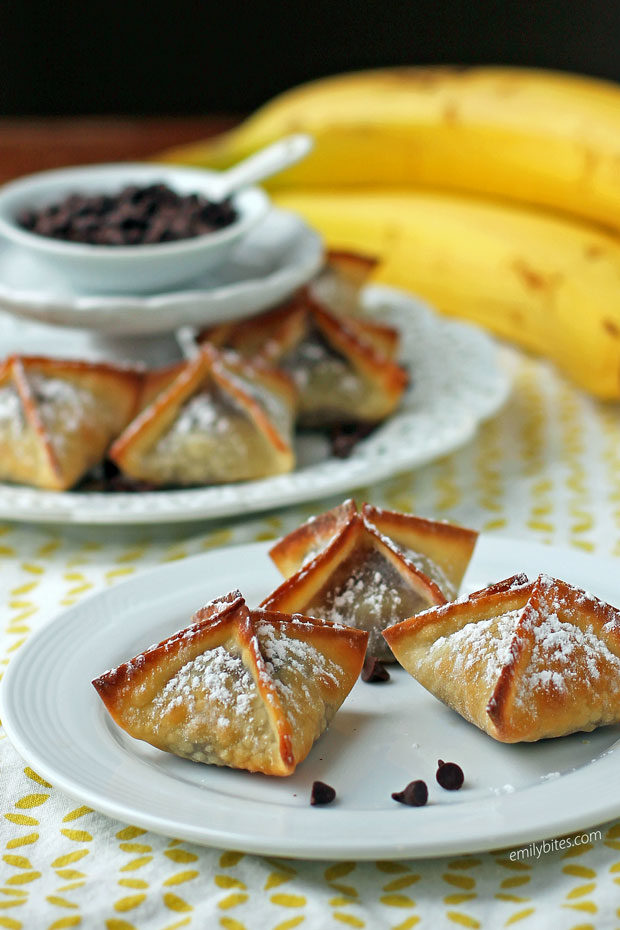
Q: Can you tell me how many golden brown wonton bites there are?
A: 7